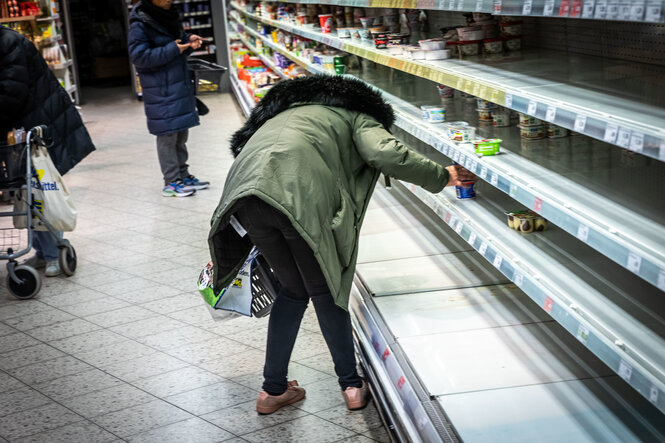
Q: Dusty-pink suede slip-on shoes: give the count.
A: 2